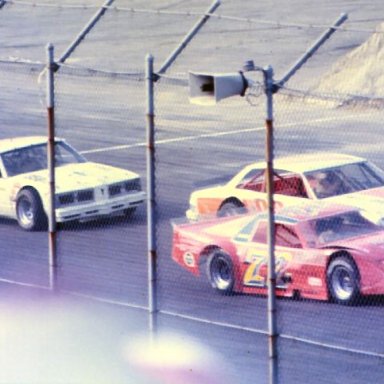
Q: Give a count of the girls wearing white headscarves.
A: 0